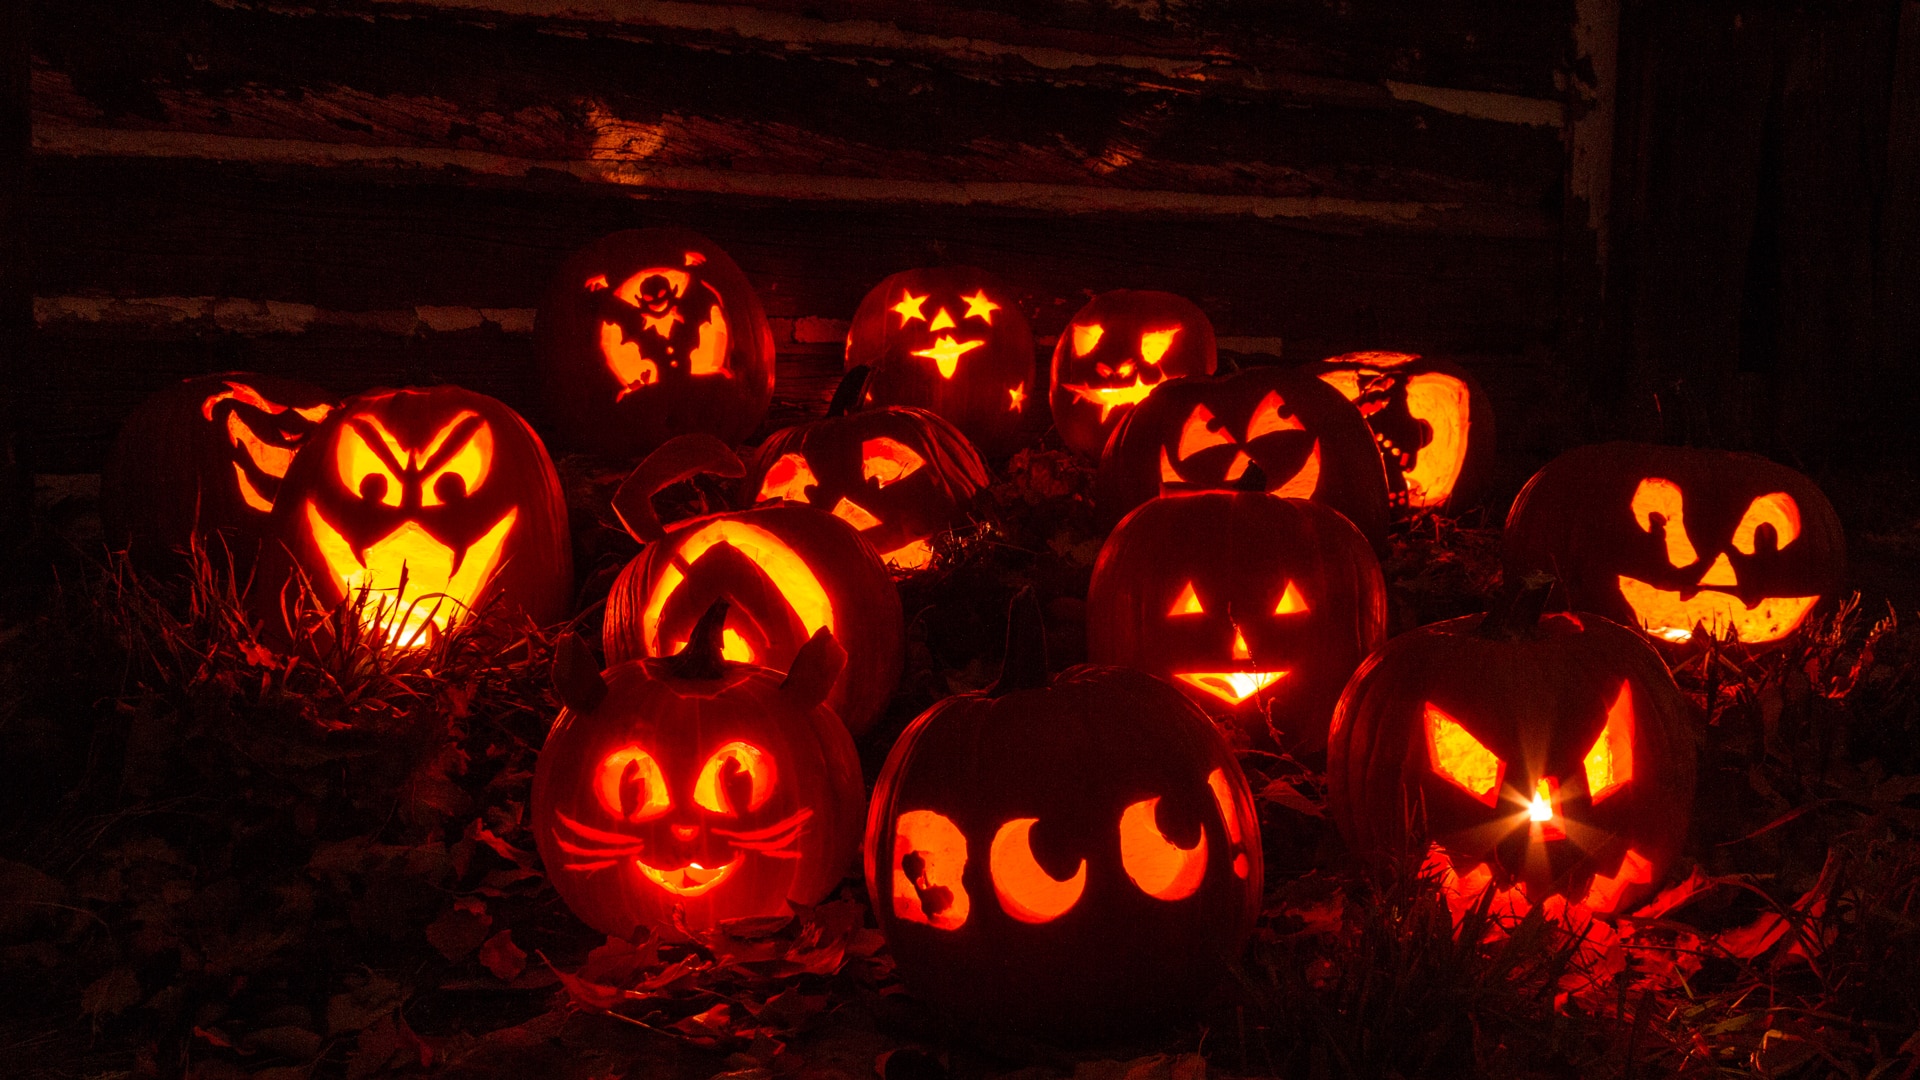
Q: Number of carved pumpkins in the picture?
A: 14